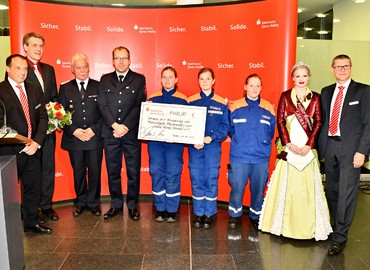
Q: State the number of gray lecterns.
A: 1